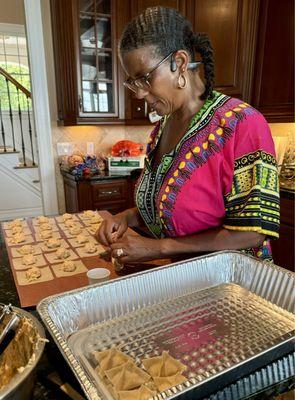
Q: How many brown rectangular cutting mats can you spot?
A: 1